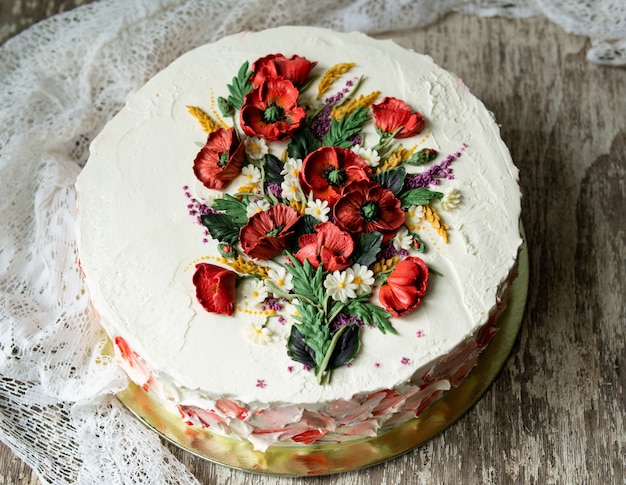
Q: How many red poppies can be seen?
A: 10